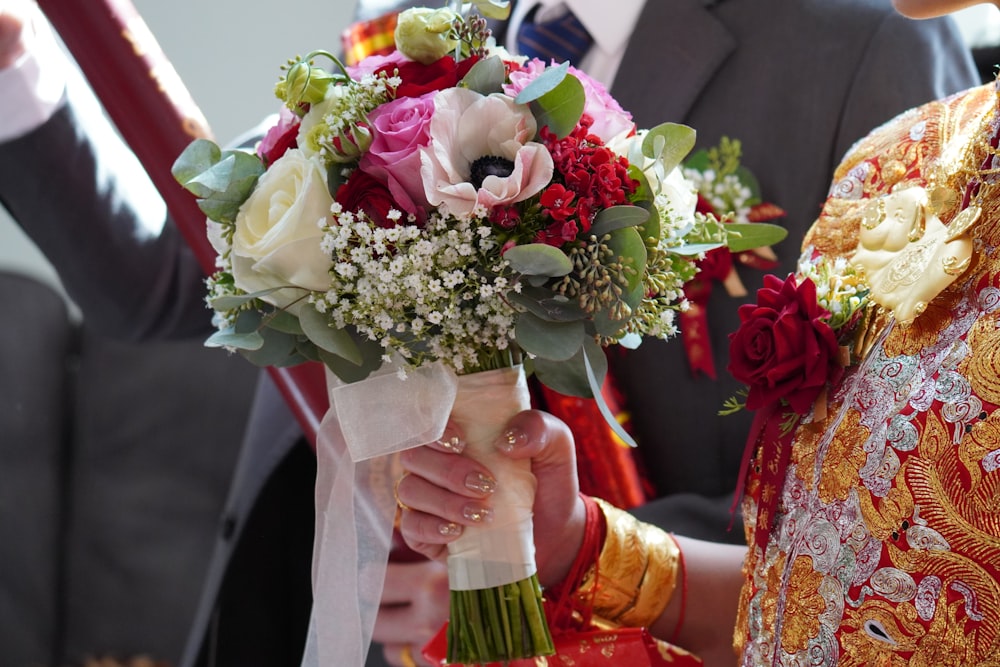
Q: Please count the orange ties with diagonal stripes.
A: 0